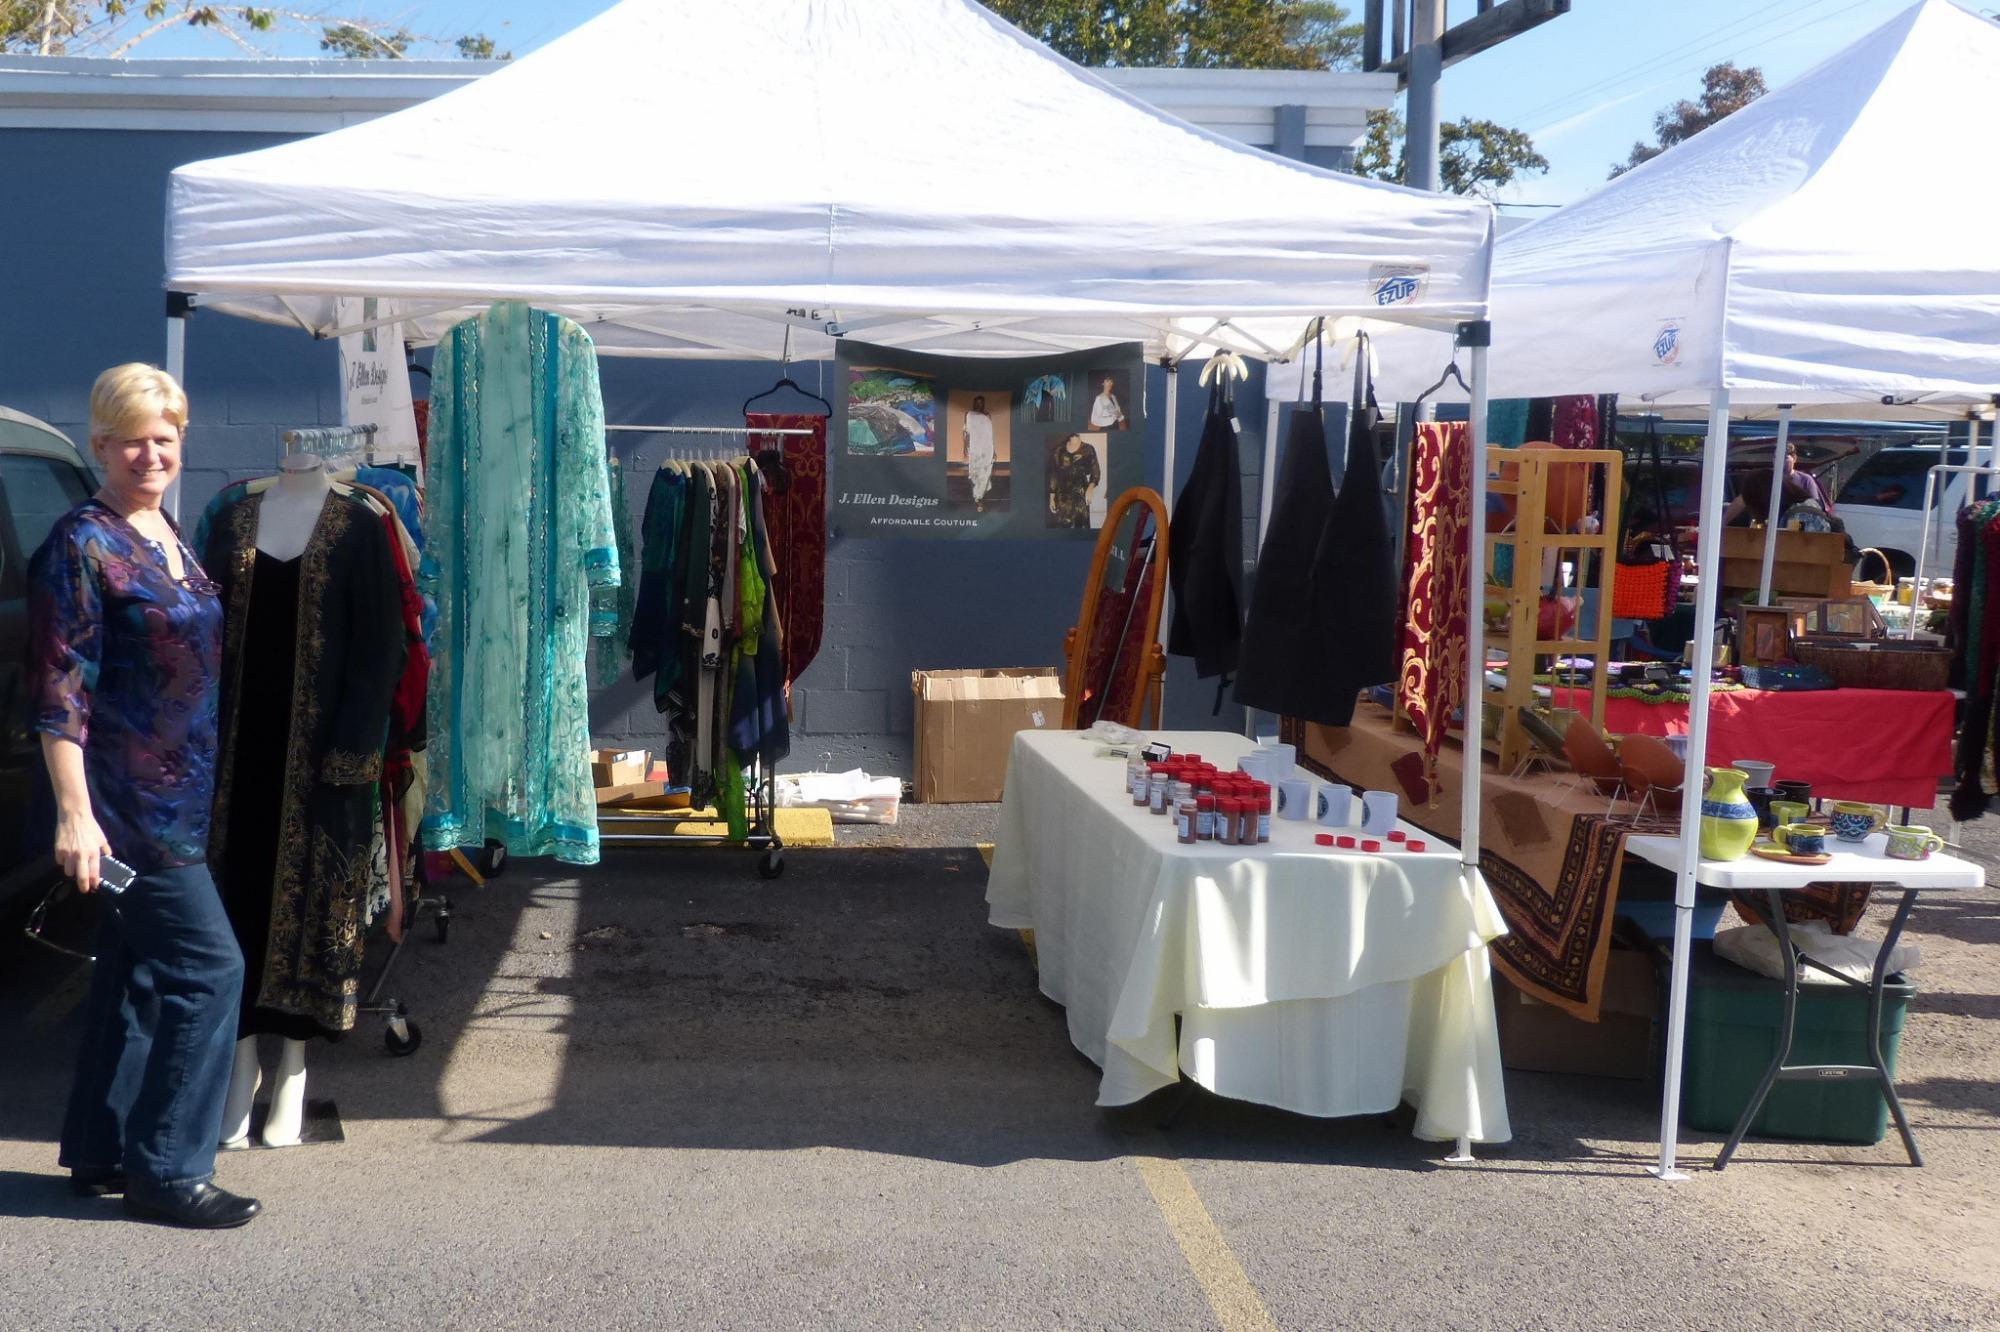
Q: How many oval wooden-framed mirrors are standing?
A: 1